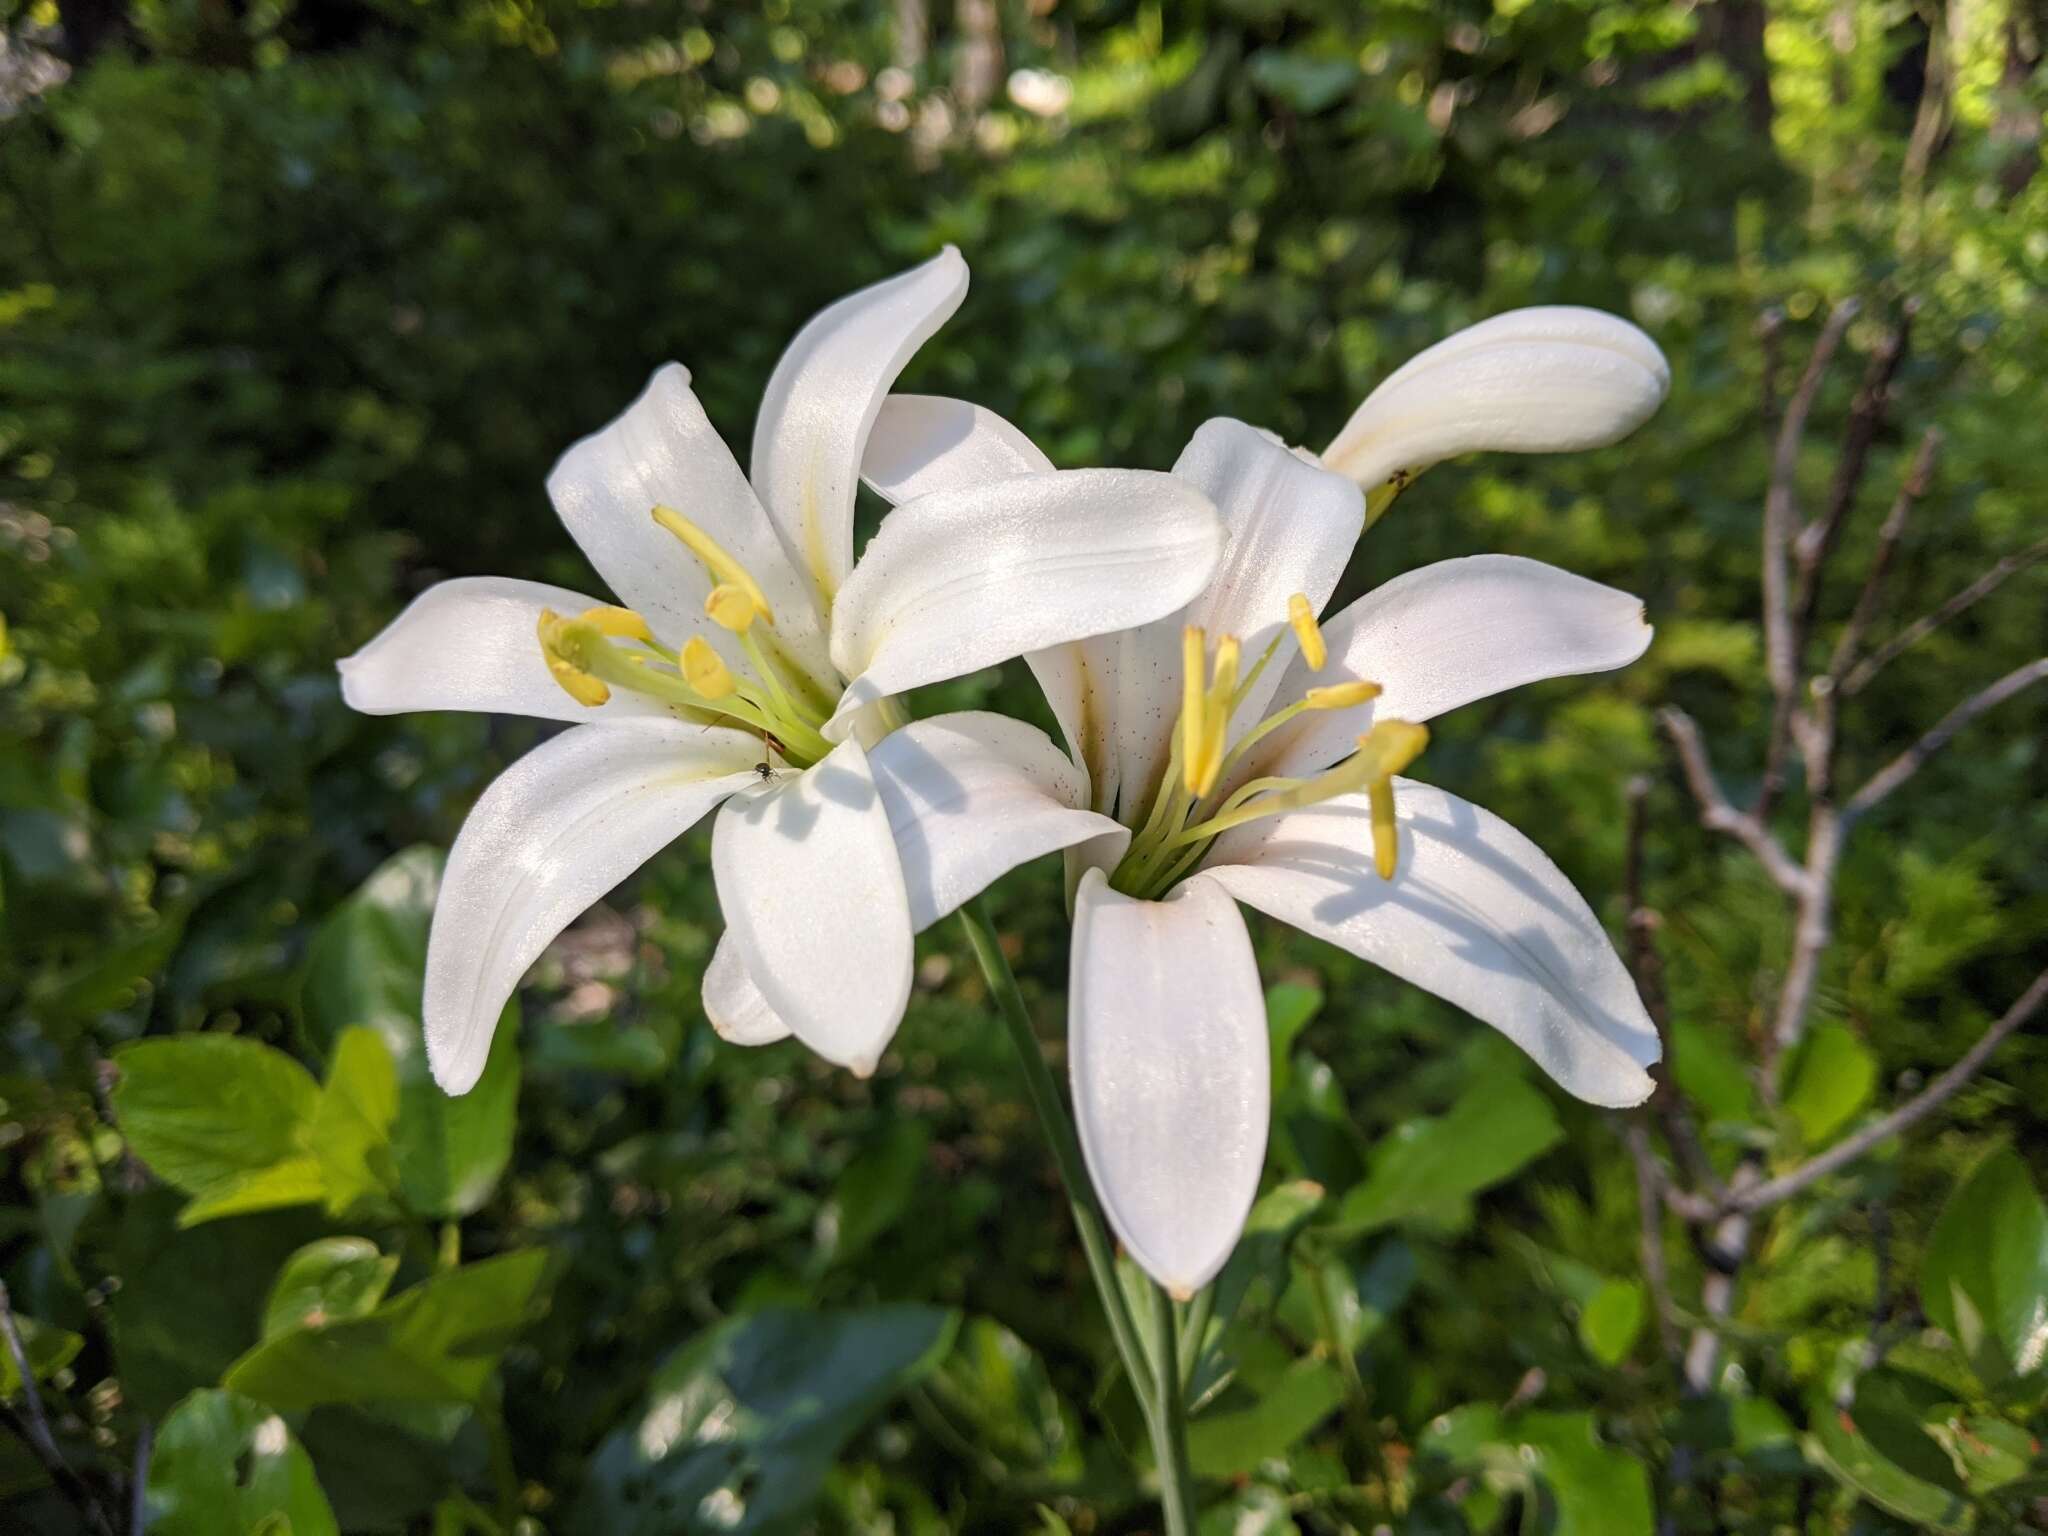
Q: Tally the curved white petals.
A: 12